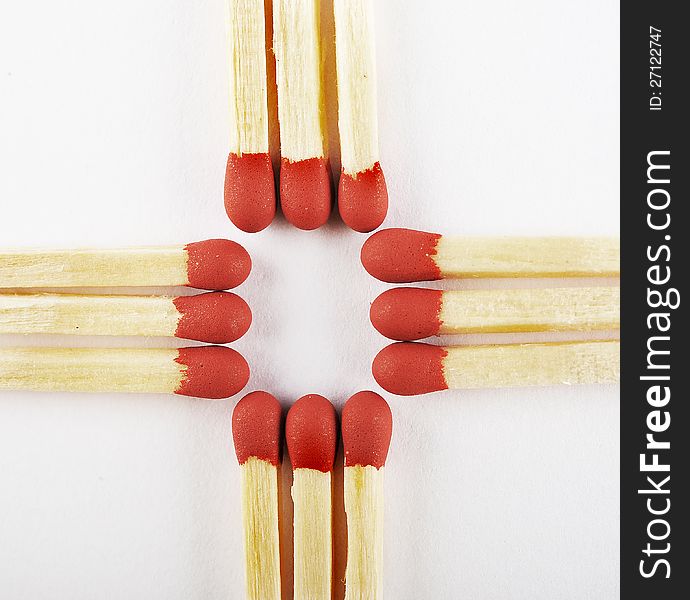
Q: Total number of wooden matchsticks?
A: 12